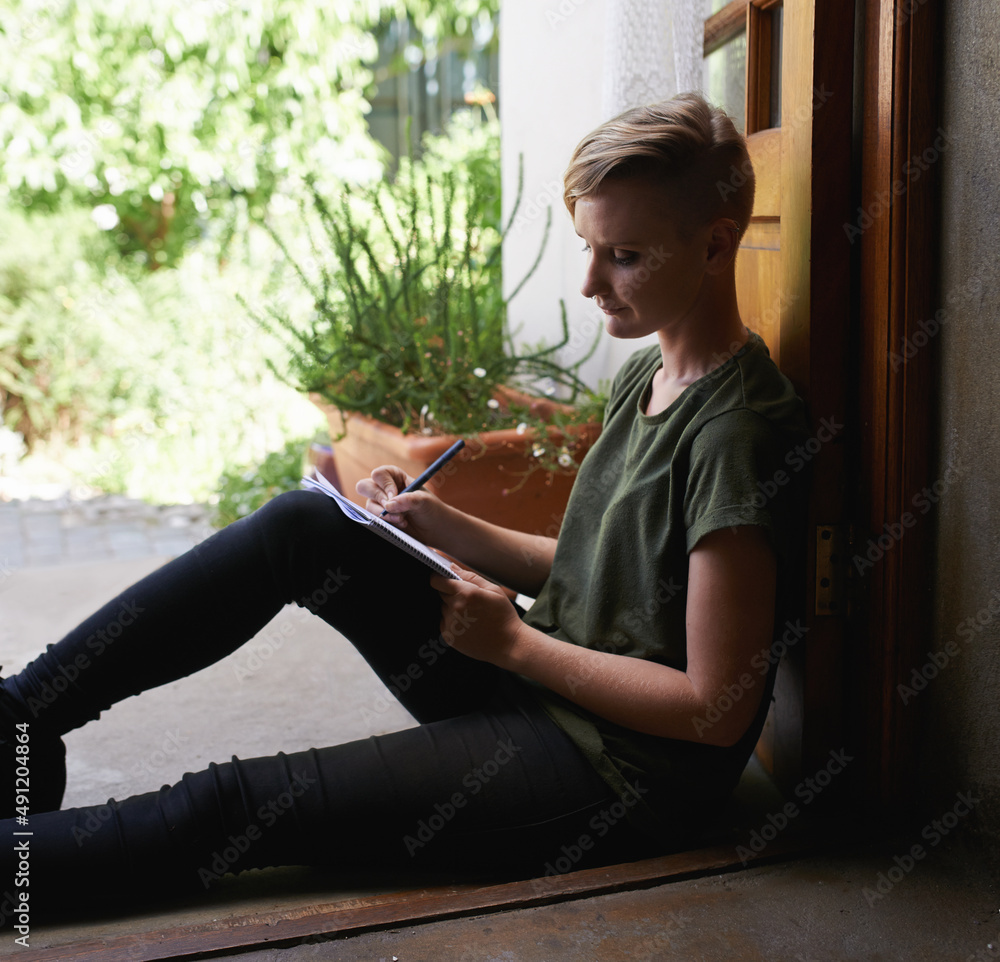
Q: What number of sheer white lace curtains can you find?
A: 1